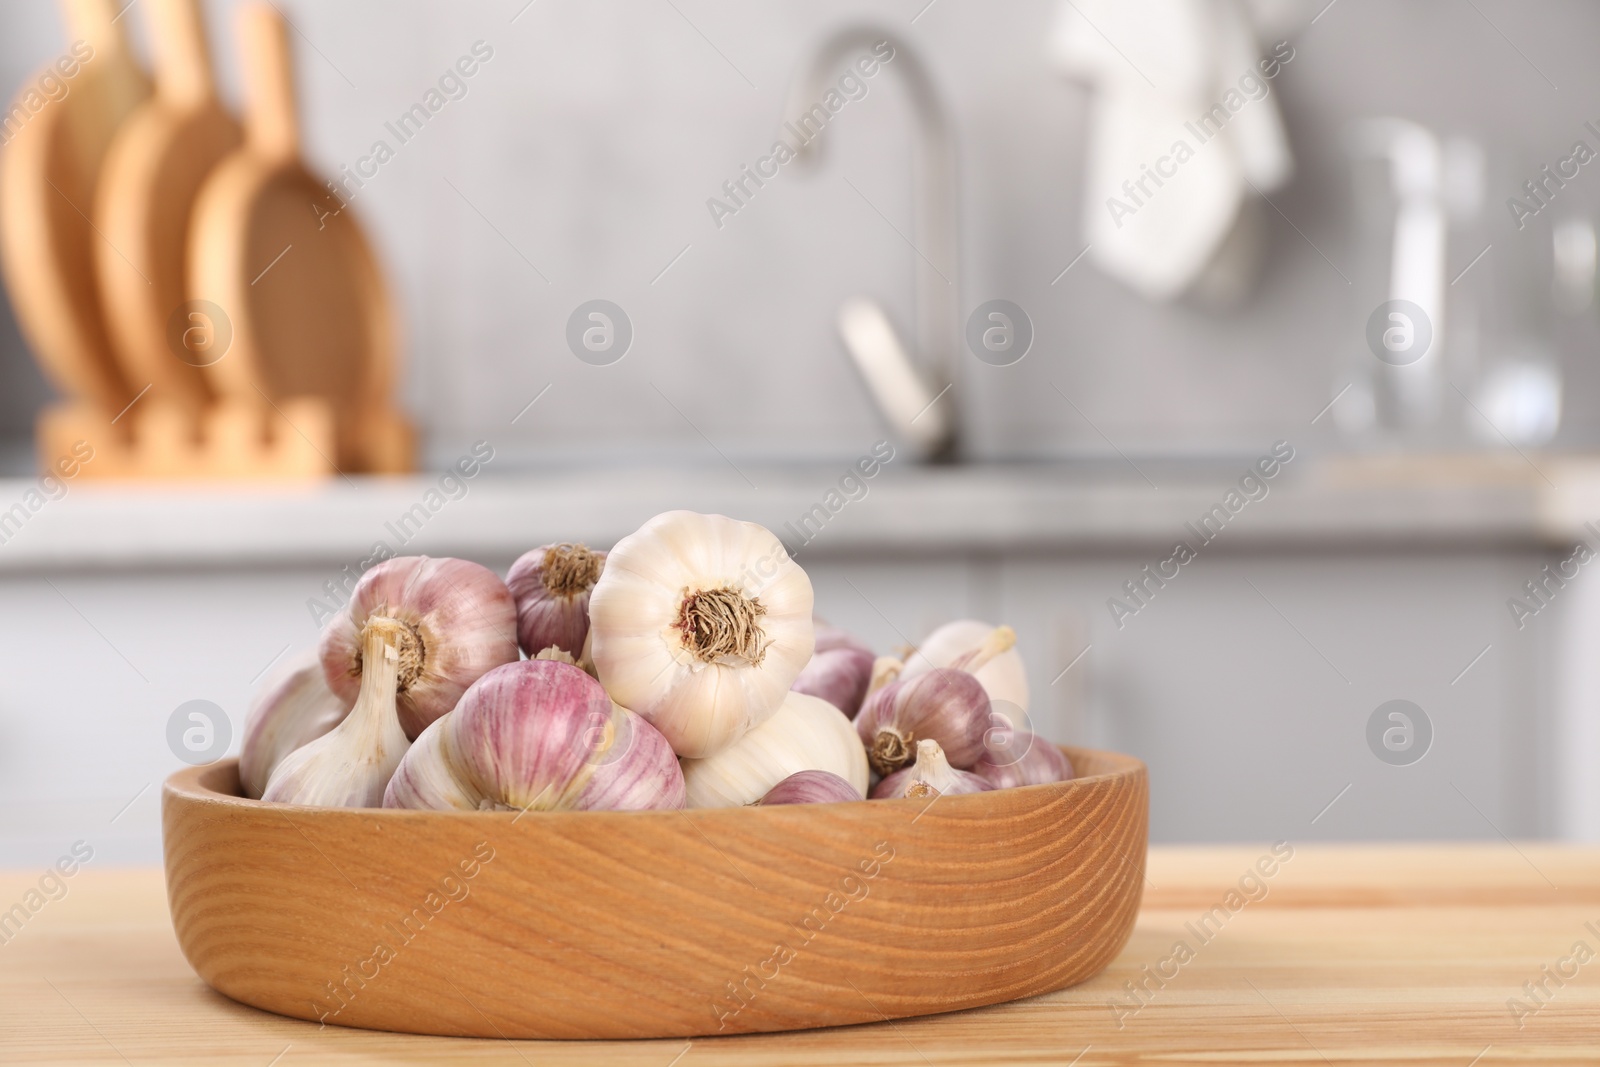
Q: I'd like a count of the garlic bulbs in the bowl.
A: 13